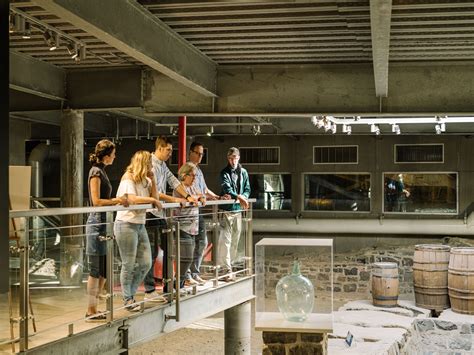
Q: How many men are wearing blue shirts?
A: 2